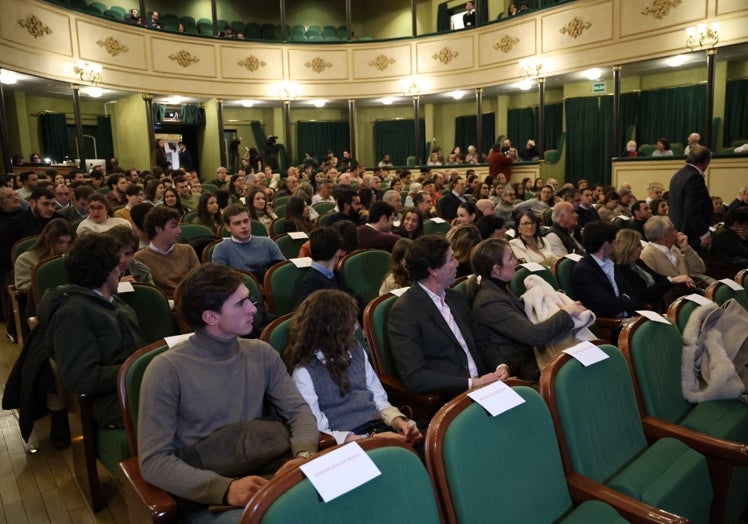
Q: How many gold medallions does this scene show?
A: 10